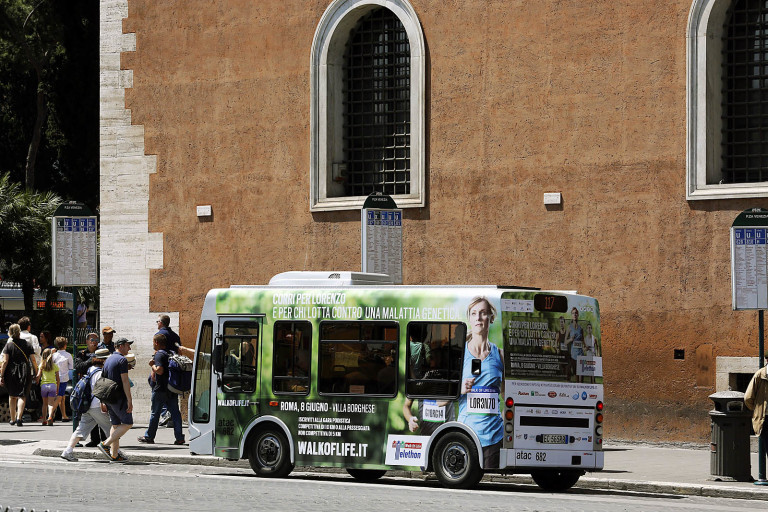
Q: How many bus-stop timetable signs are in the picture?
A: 3